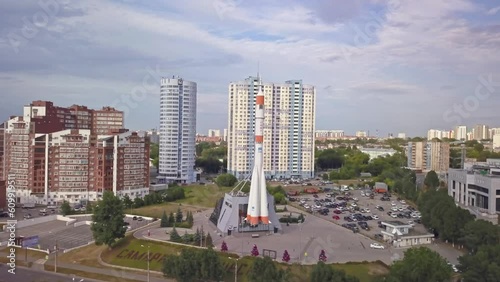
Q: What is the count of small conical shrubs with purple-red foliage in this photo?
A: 4